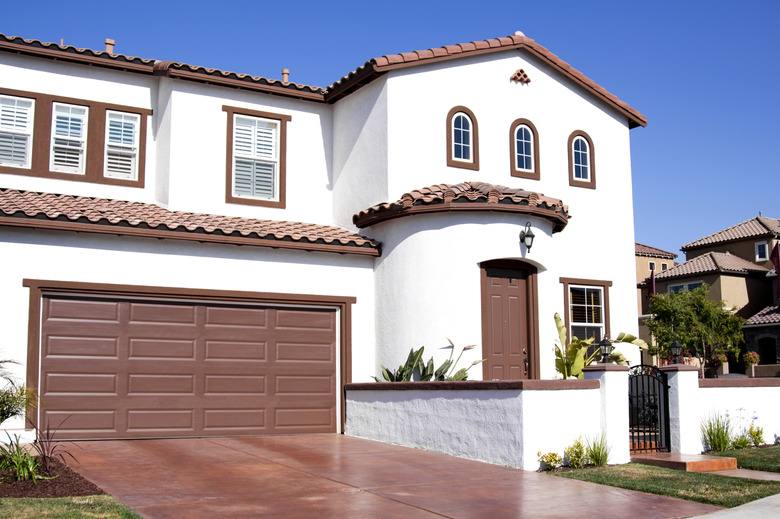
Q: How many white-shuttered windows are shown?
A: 4